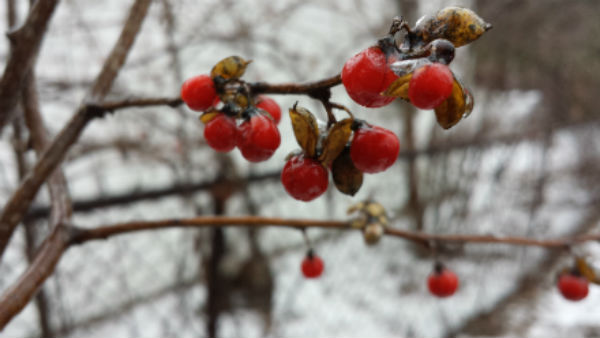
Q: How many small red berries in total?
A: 11